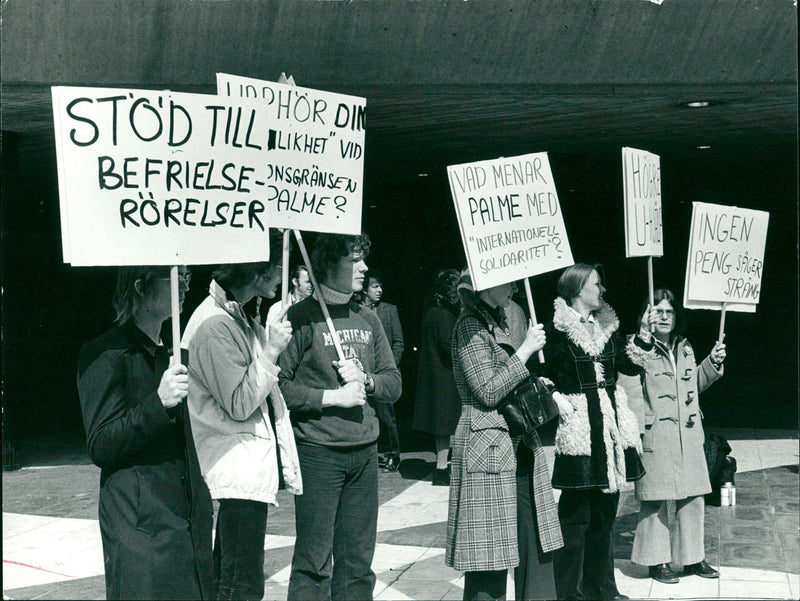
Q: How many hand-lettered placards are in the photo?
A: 5